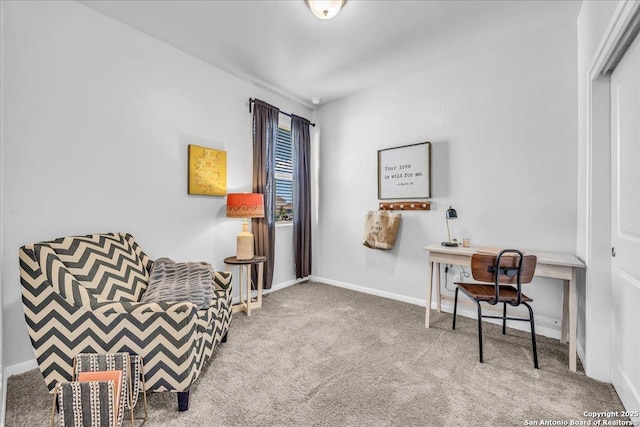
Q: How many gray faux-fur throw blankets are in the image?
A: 1